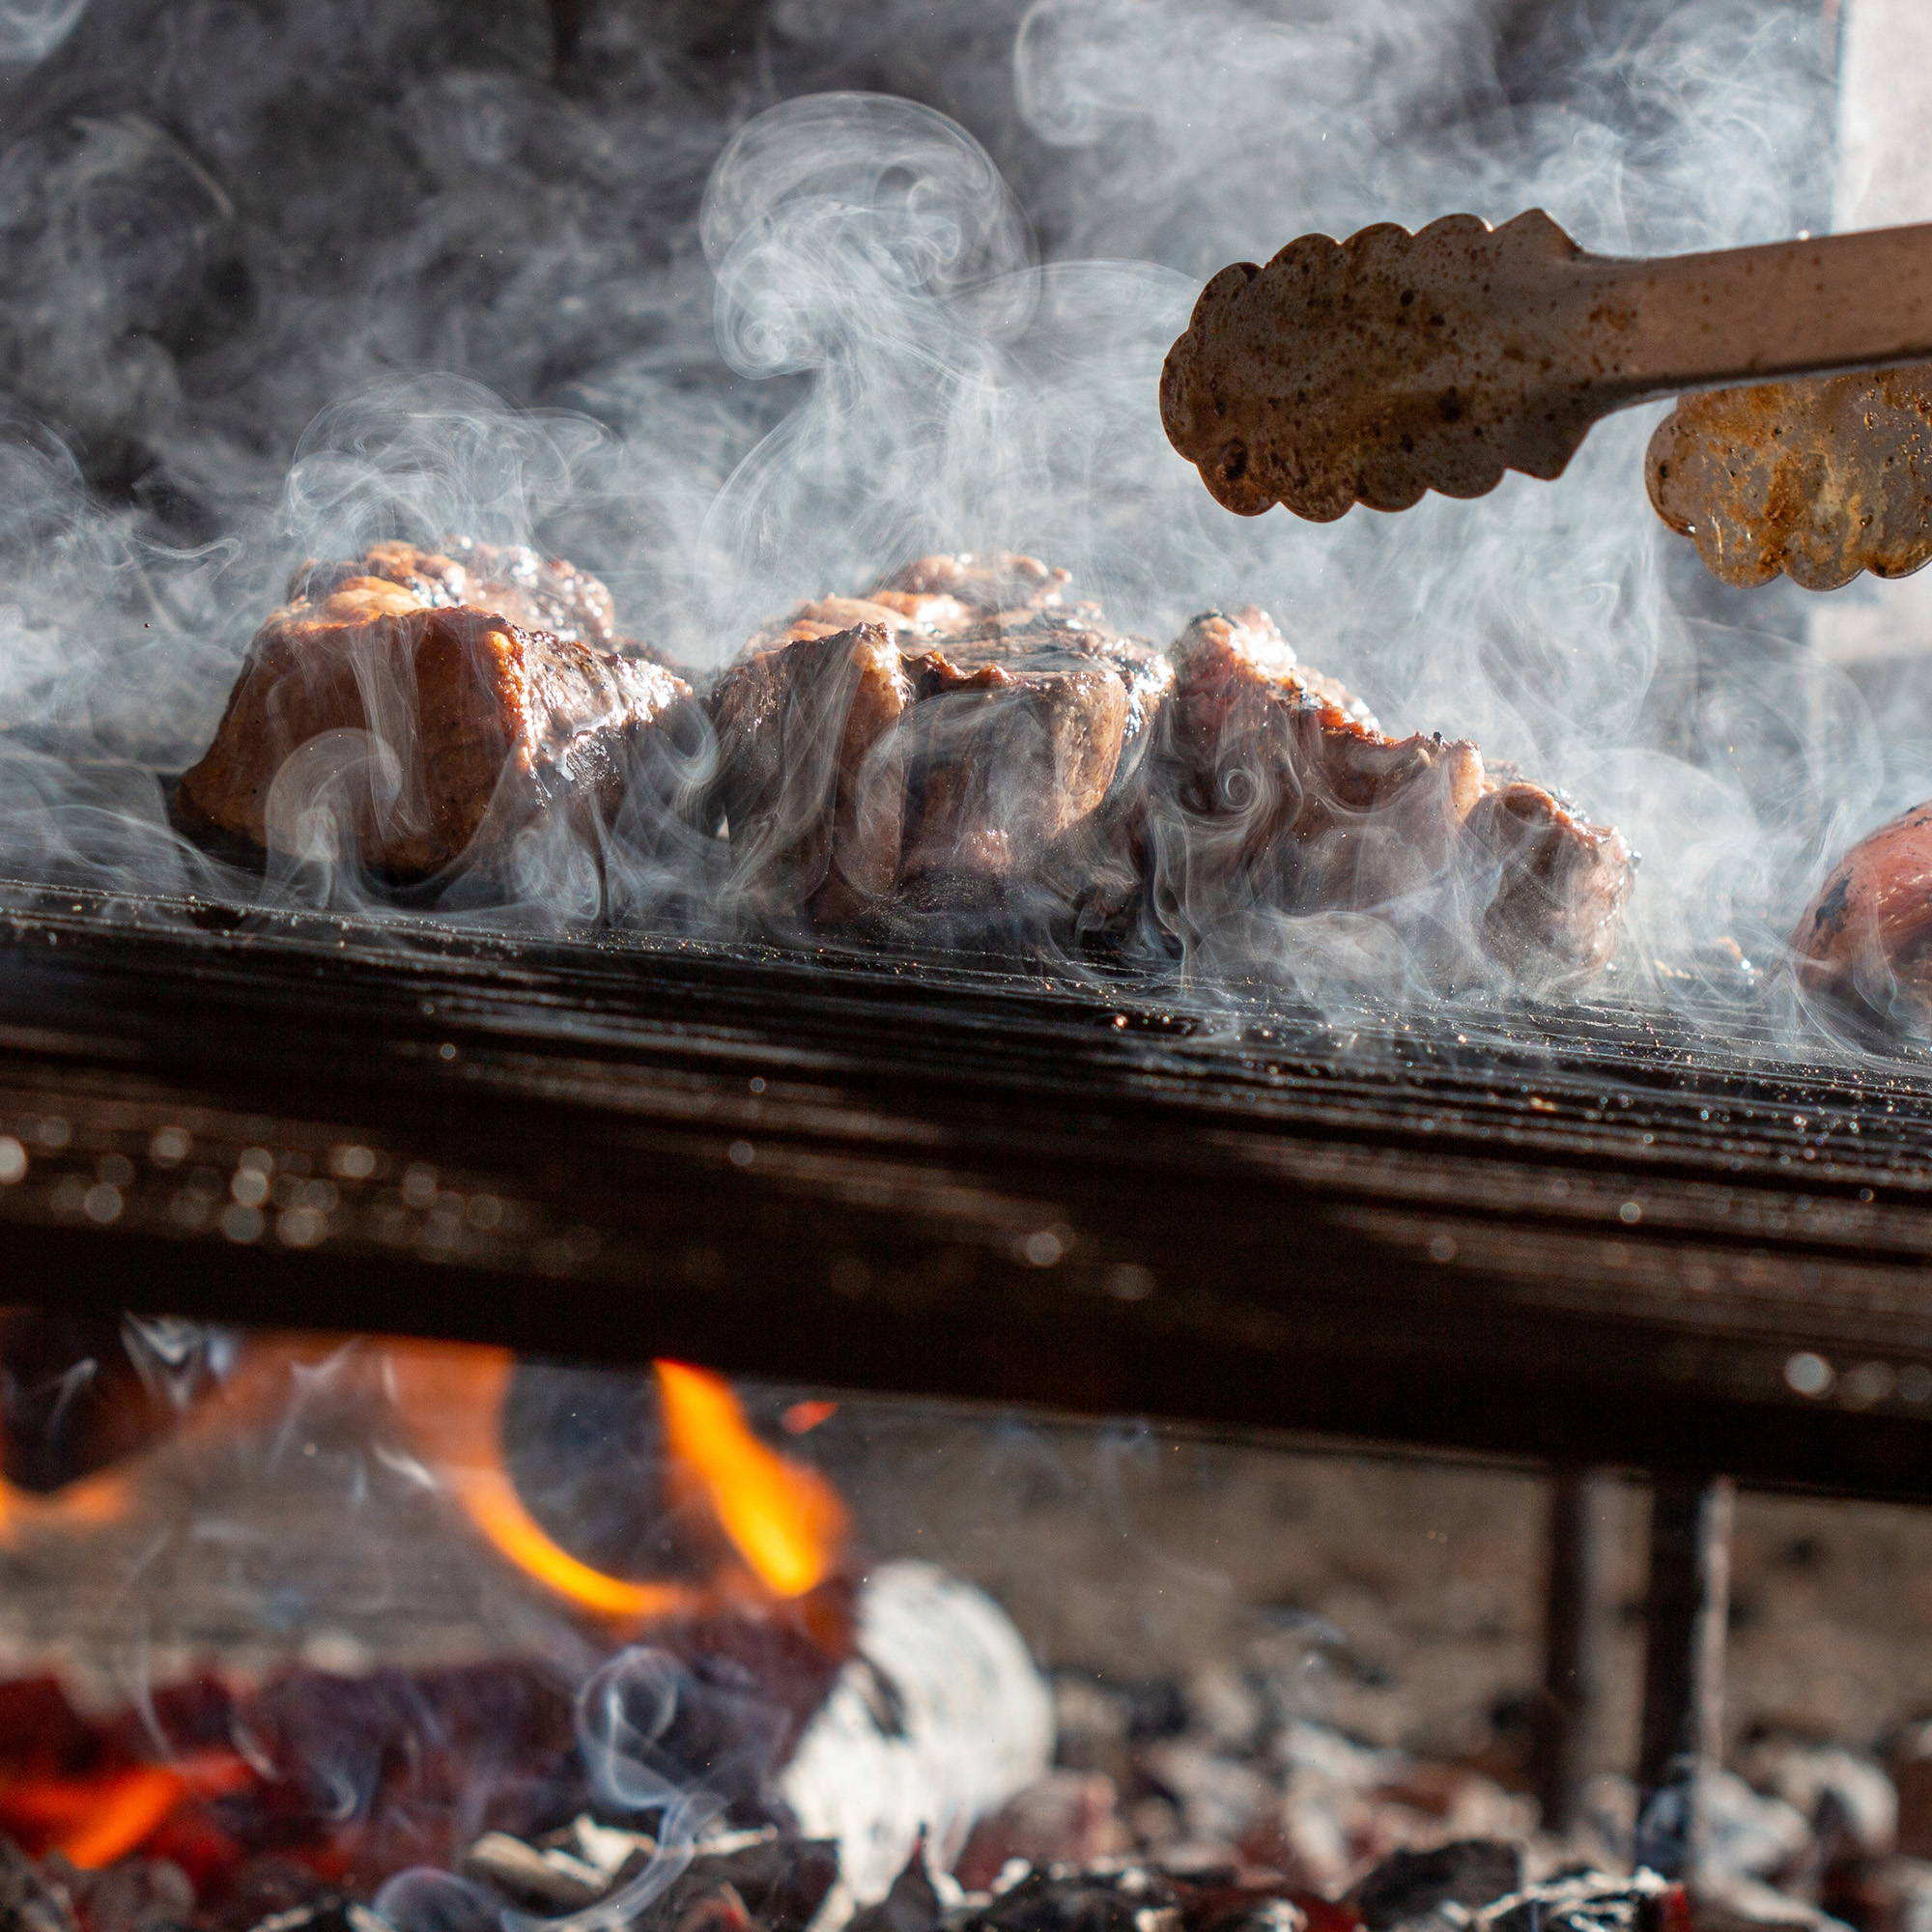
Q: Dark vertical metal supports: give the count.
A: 2